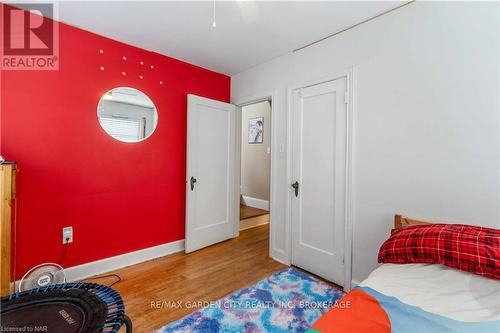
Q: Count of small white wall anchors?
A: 8